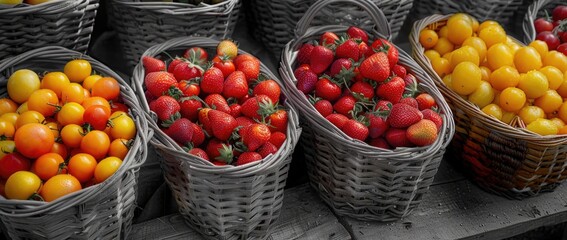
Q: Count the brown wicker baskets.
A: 1